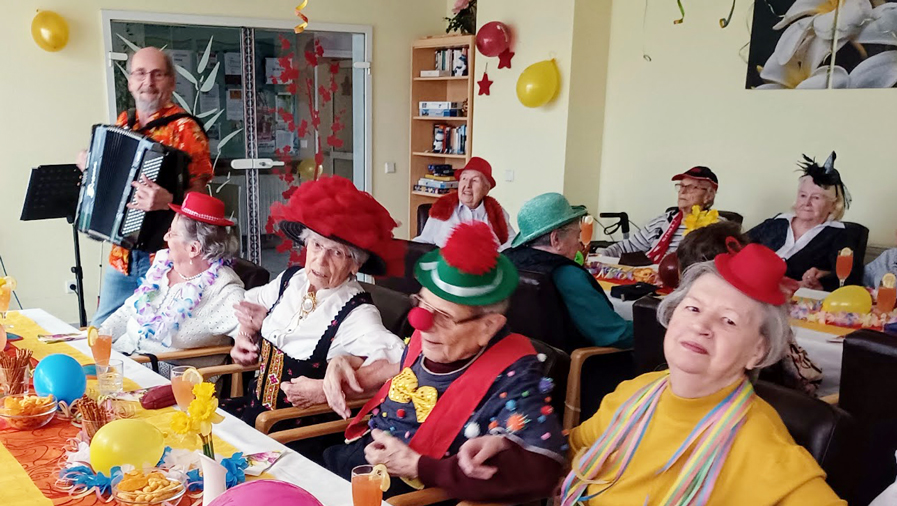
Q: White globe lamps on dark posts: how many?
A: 0